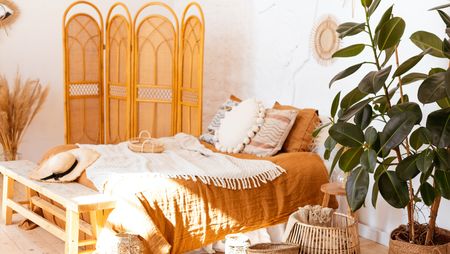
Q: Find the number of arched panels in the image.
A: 4